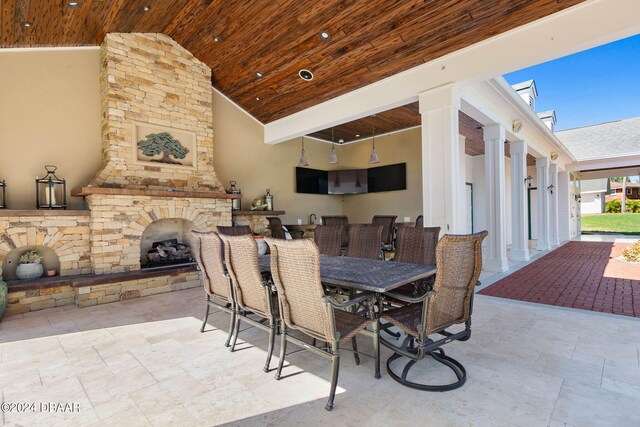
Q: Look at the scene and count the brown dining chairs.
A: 8